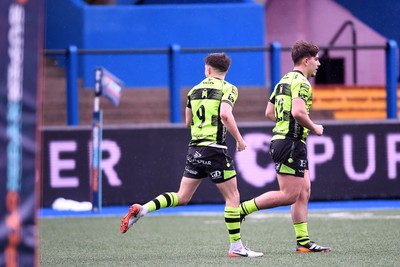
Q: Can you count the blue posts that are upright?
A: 4